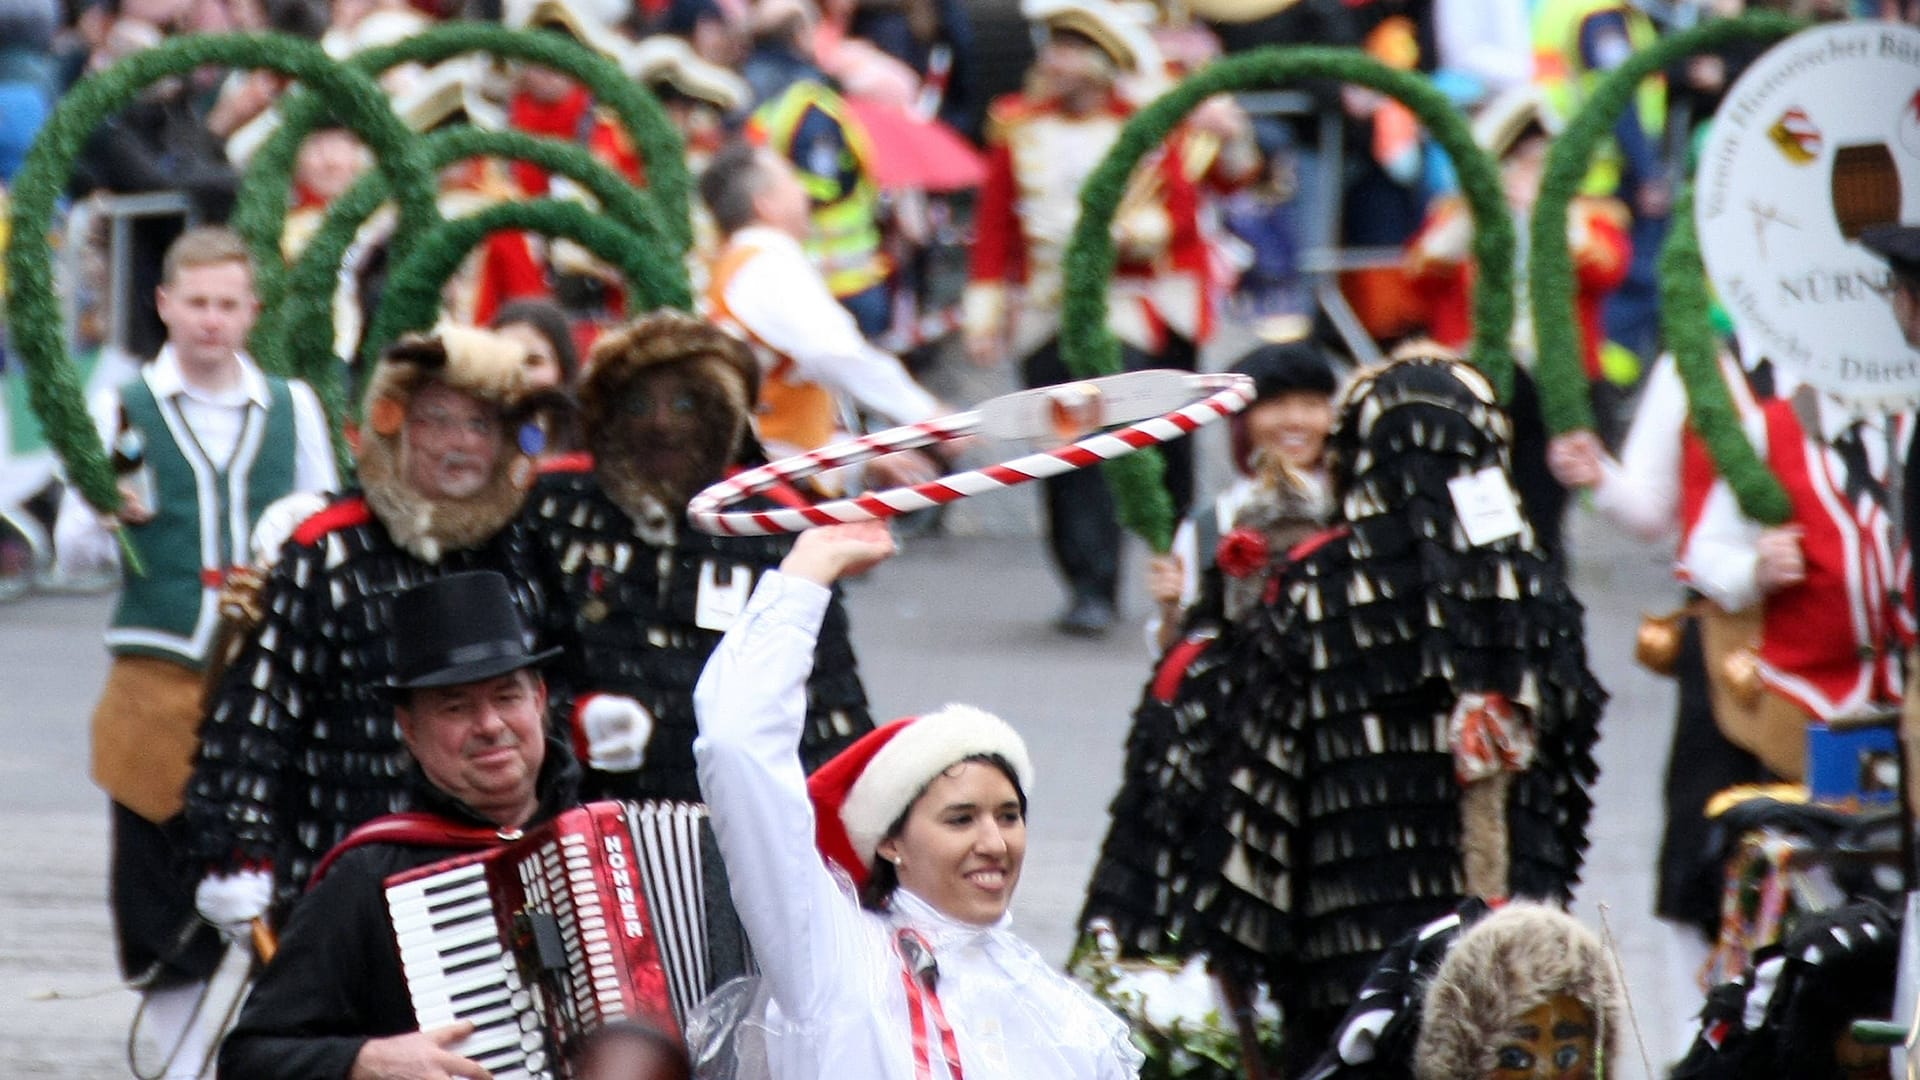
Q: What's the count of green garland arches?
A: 7